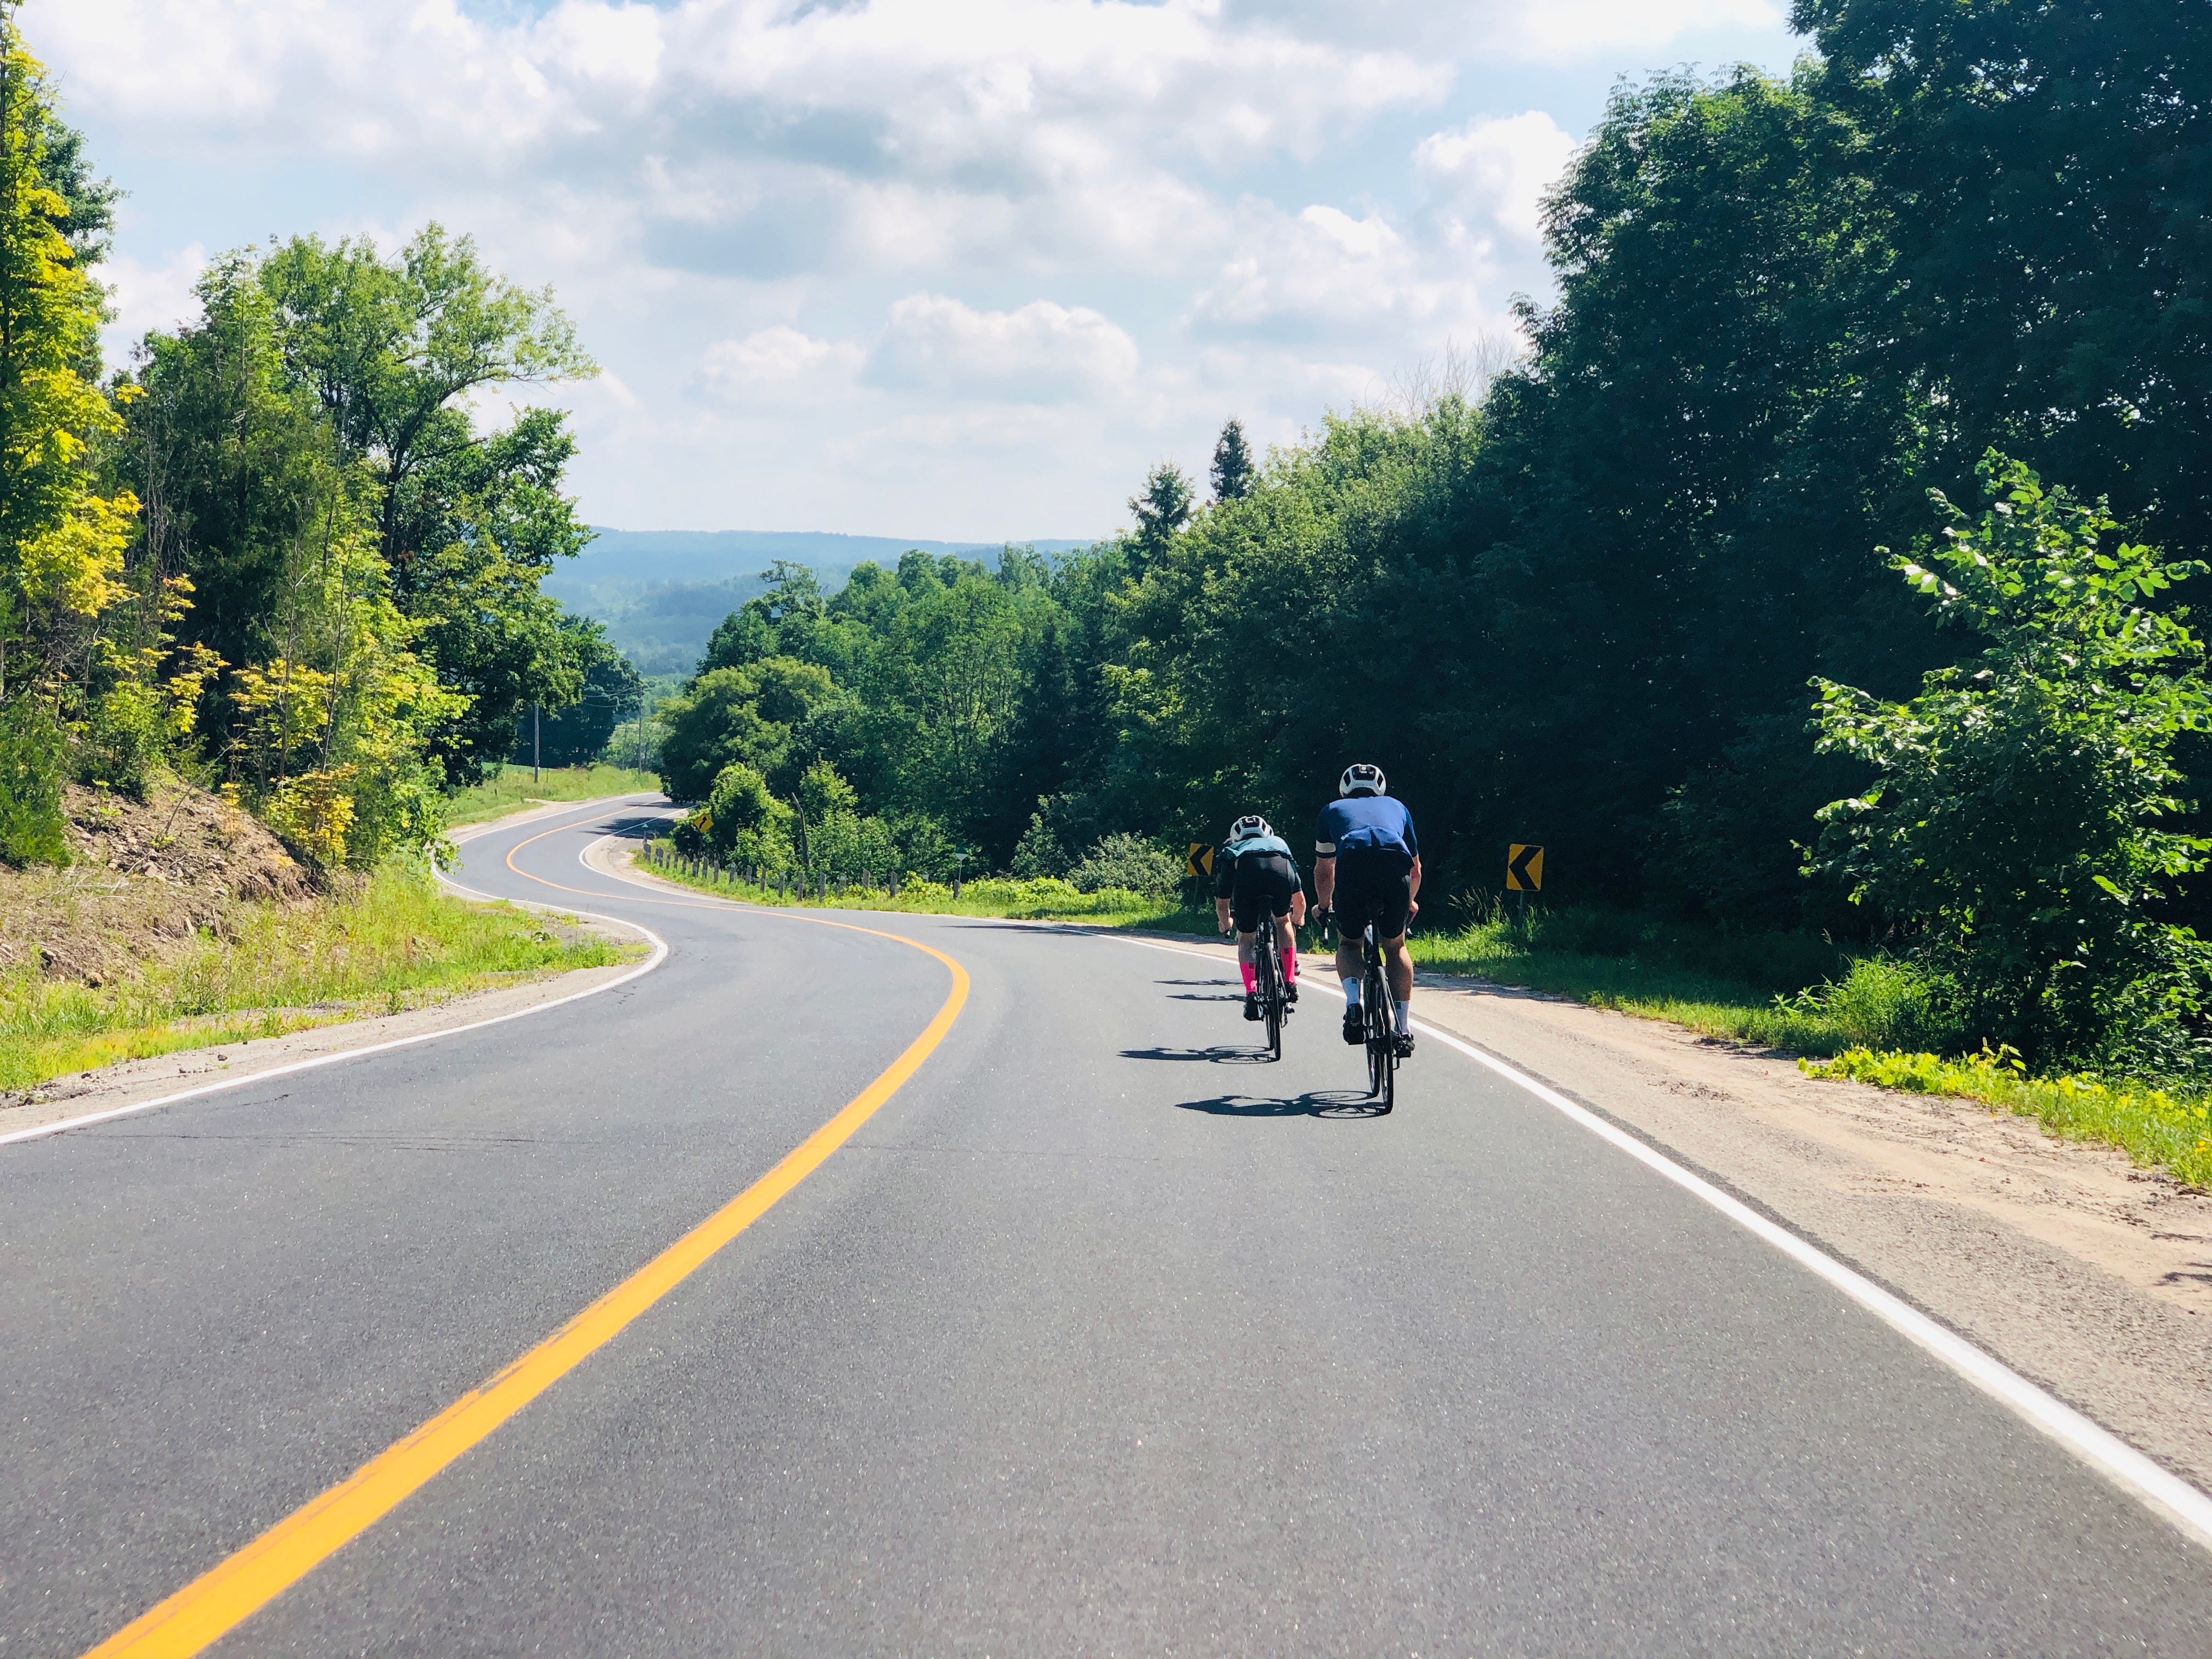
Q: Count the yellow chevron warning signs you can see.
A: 2